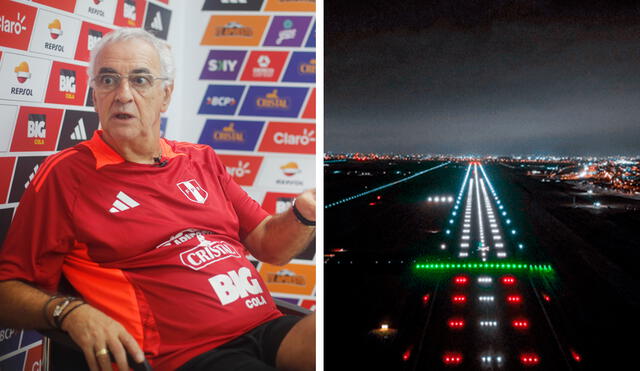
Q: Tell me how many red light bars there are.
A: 8